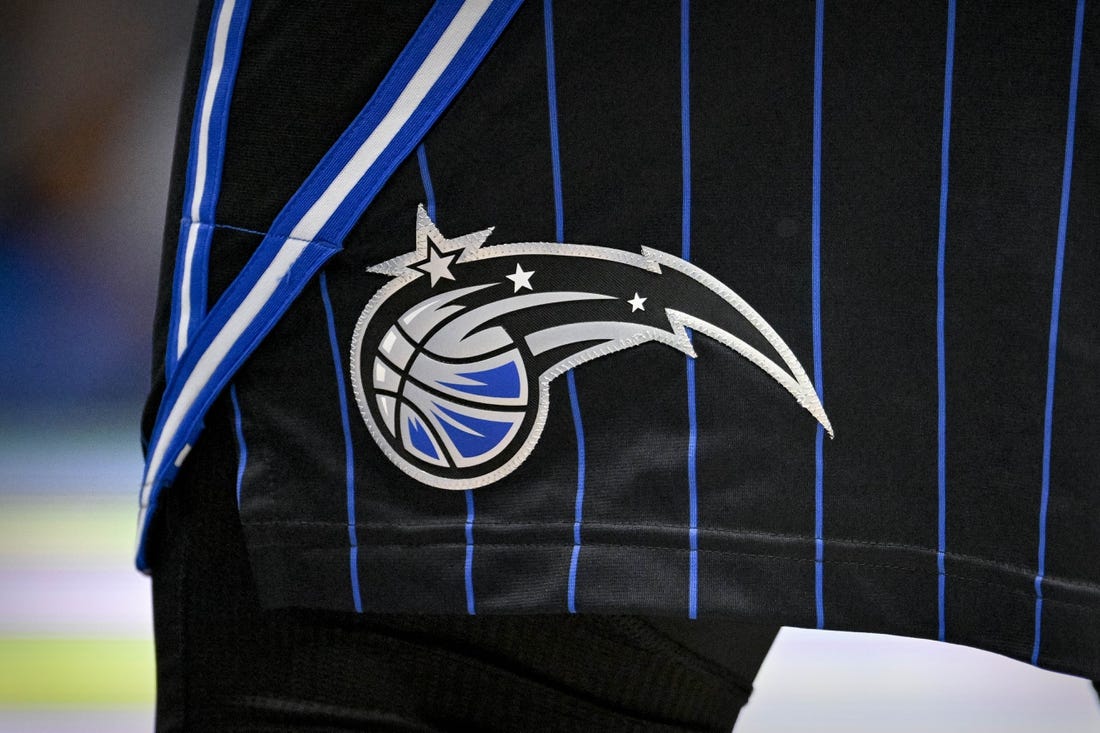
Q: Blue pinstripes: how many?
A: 8